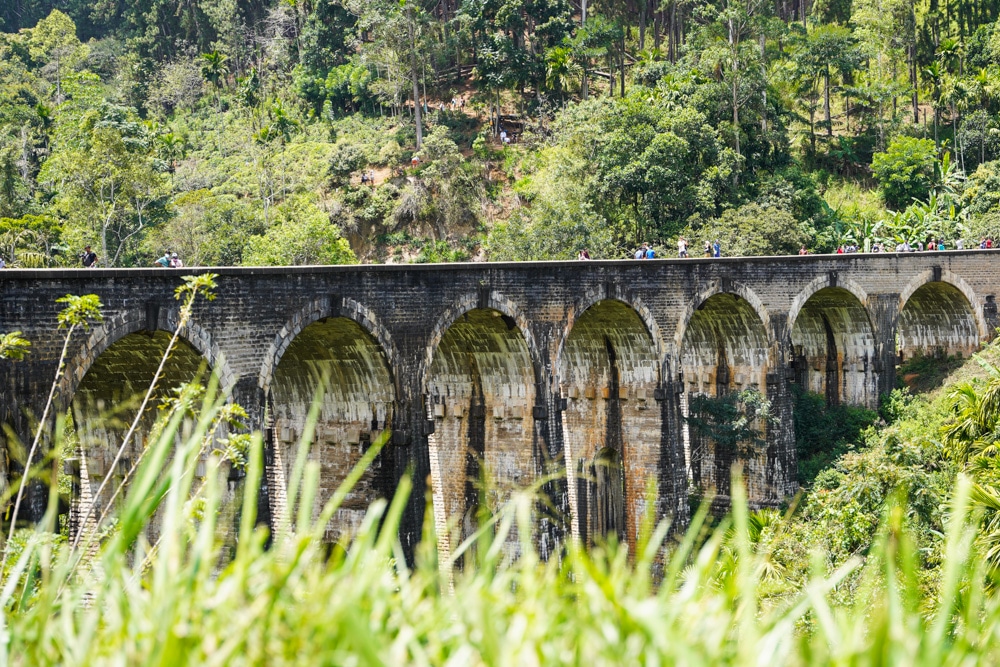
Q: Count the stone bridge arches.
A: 7